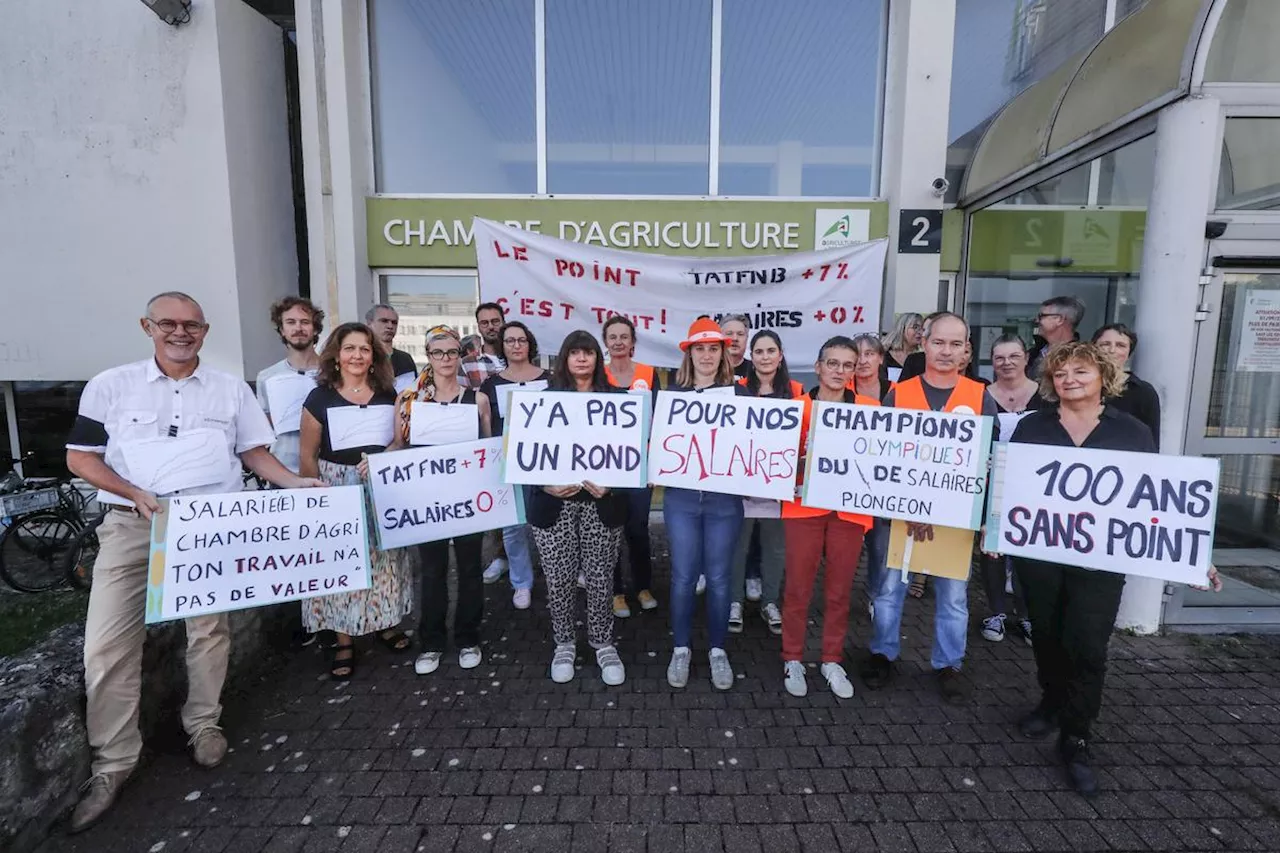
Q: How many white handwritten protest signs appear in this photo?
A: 6